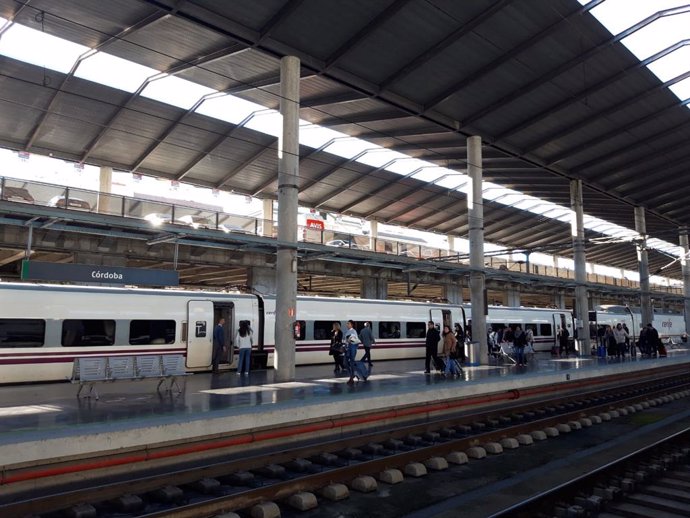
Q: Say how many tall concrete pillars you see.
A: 5